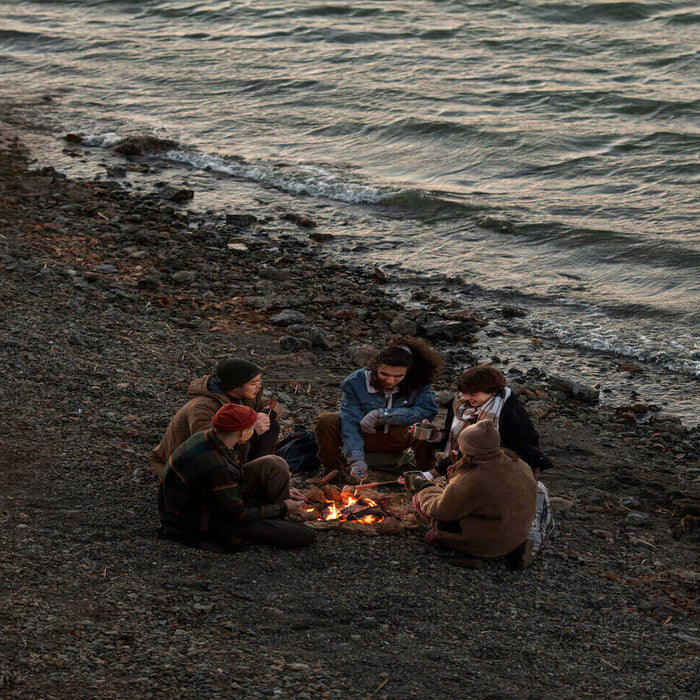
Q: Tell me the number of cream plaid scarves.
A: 1